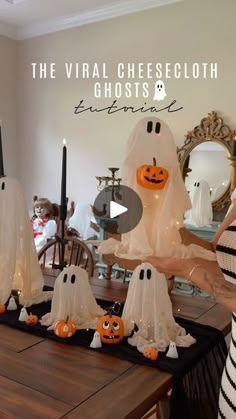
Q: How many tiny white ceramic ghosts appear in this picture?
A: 4